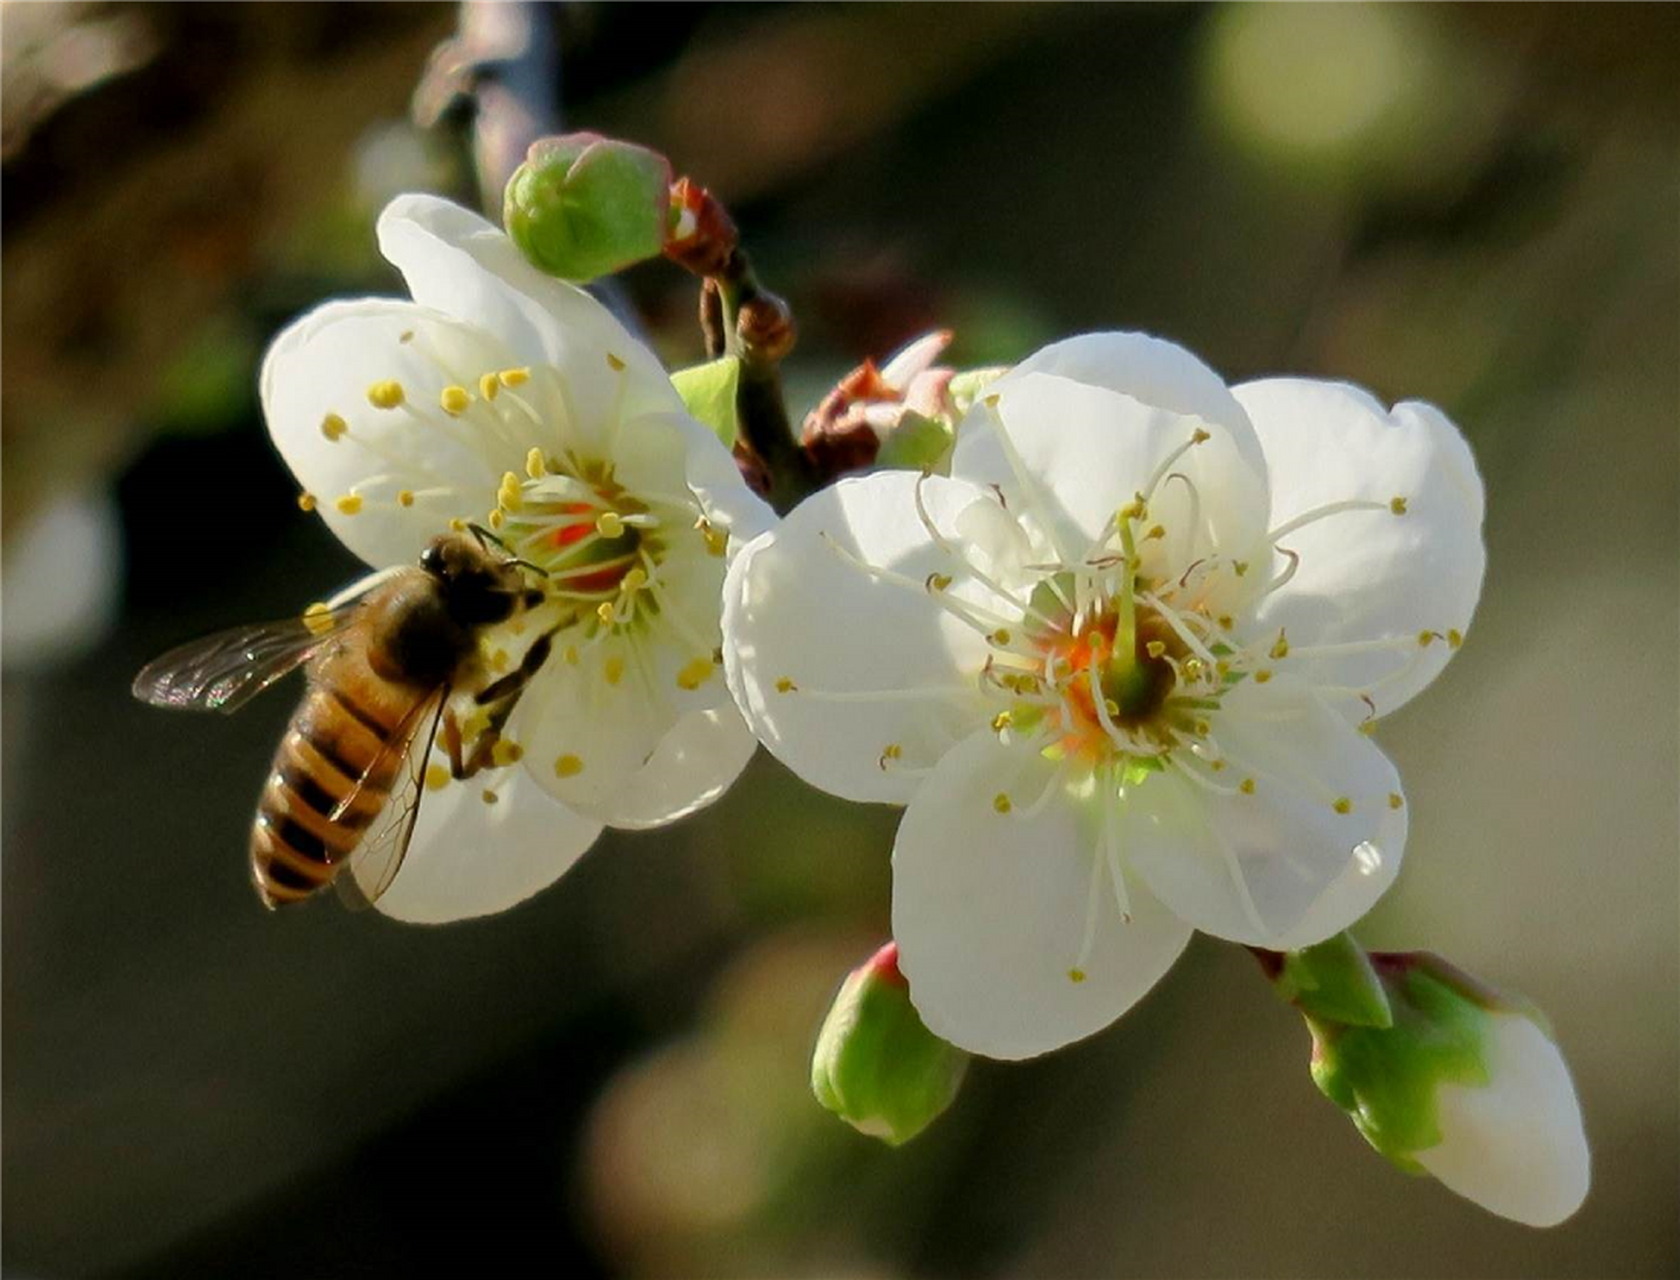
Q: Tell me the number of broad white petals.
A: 10